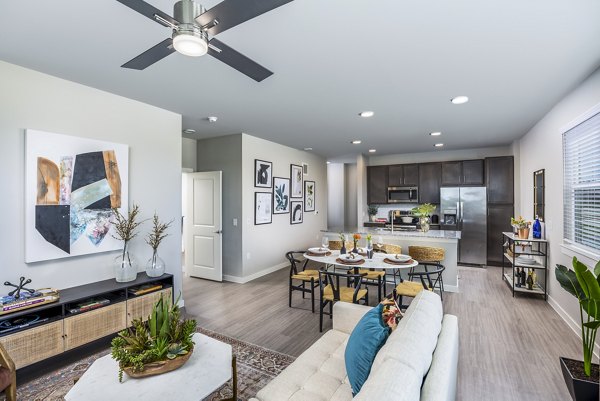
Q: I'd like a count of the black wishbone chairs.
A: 4